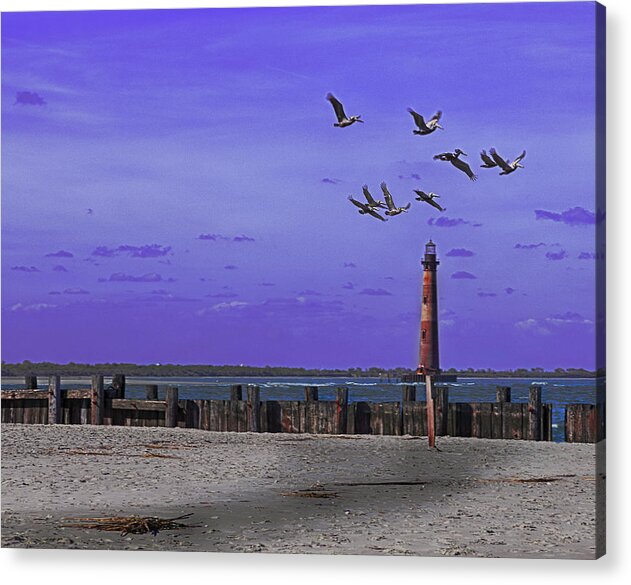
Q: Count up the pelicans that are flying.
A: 9